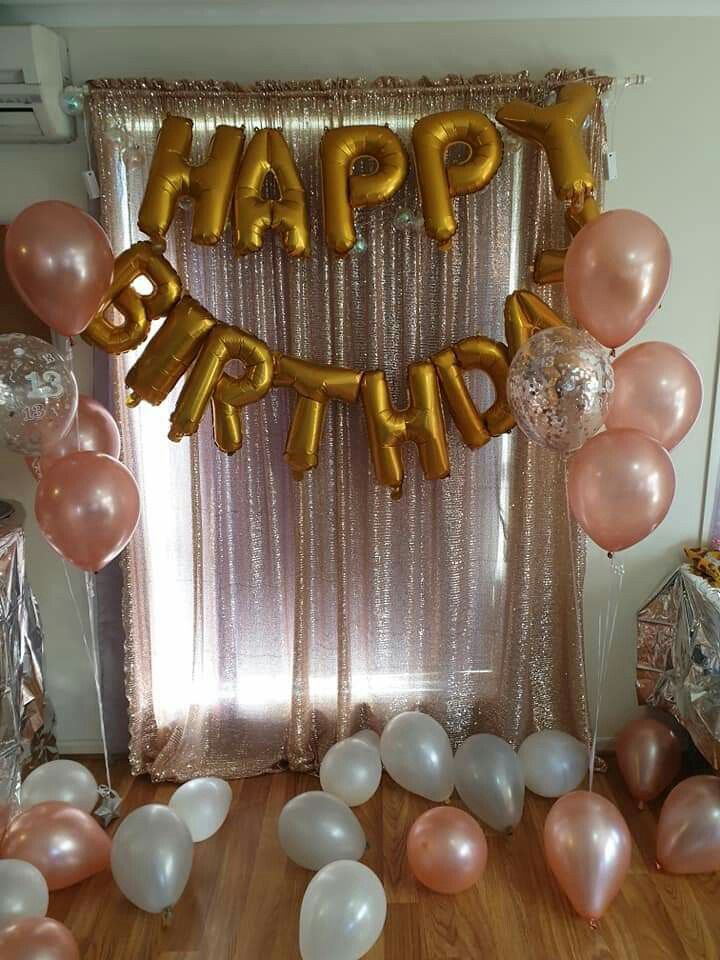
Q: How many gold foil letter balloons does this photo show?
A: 13